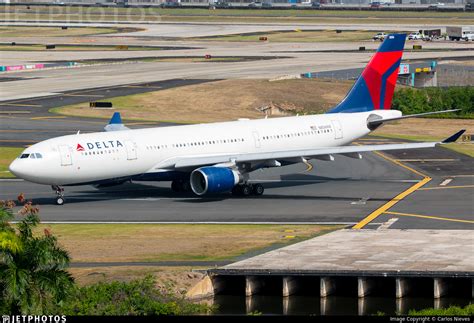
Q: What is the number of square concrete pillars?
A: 6